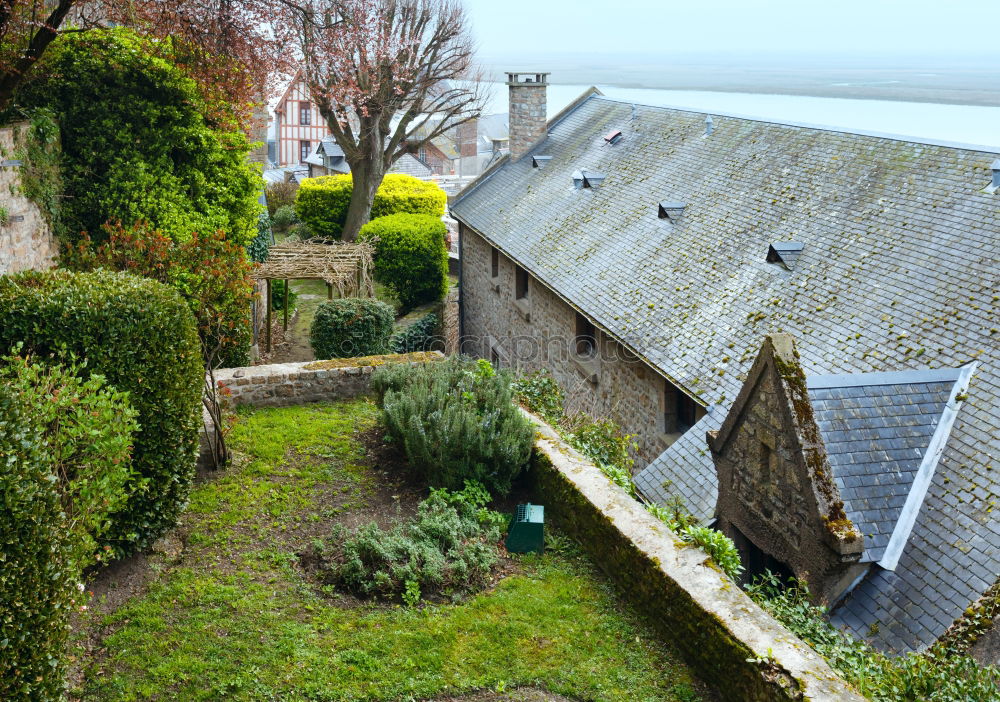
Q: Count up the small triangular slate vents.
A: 4